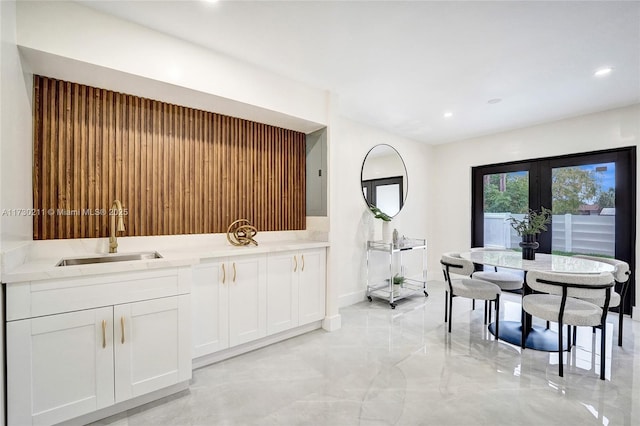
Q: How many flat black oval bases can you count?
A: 1